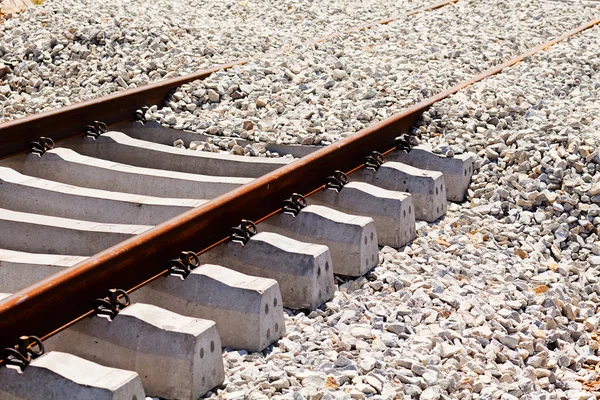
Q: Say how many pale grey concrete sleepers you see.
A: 8